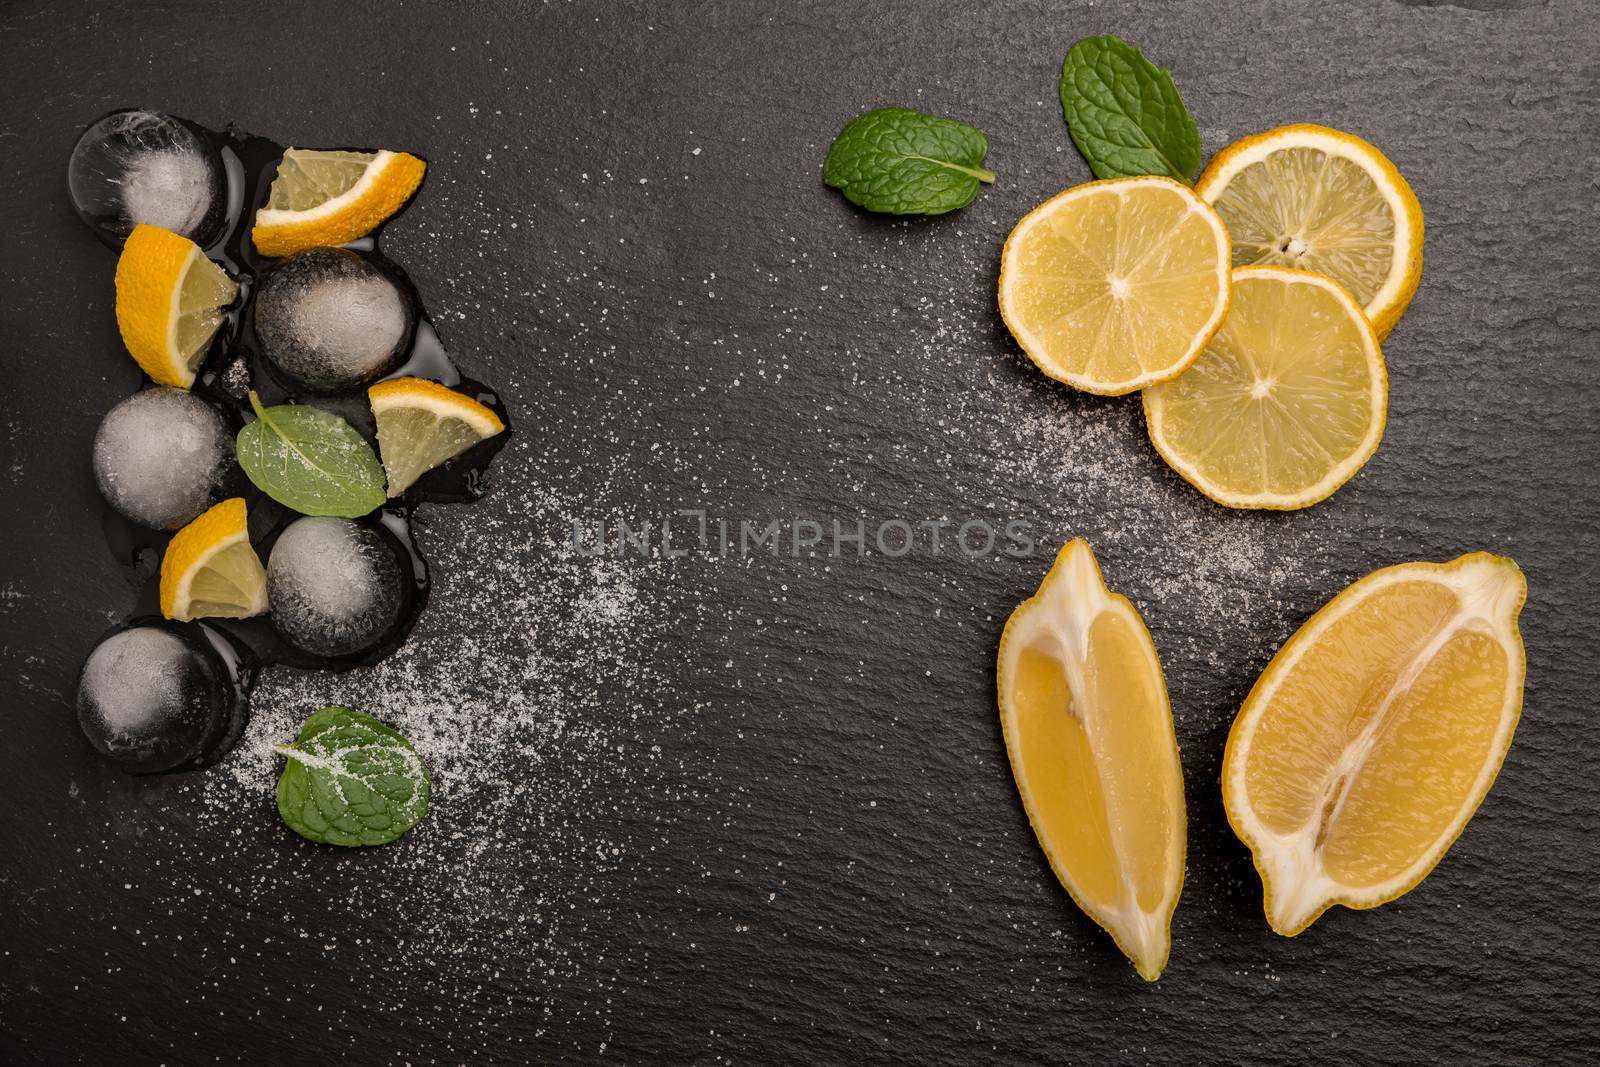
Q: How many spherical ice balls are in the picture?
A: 5